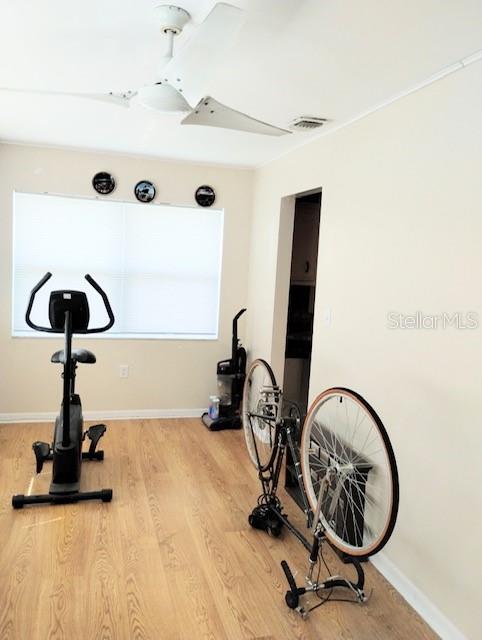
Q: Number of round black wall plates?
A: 3